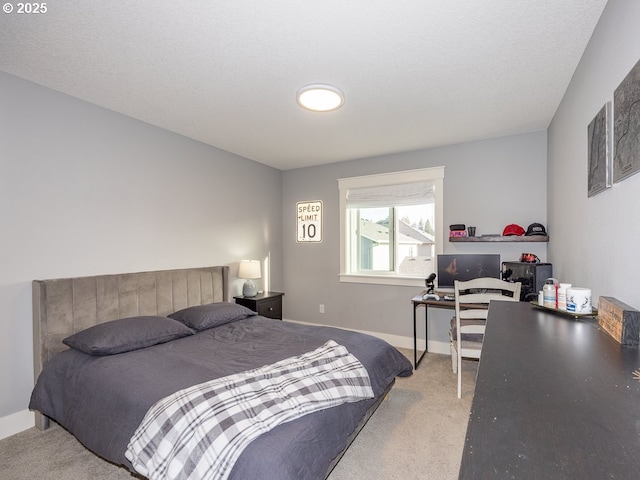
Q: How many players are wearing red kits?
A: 0